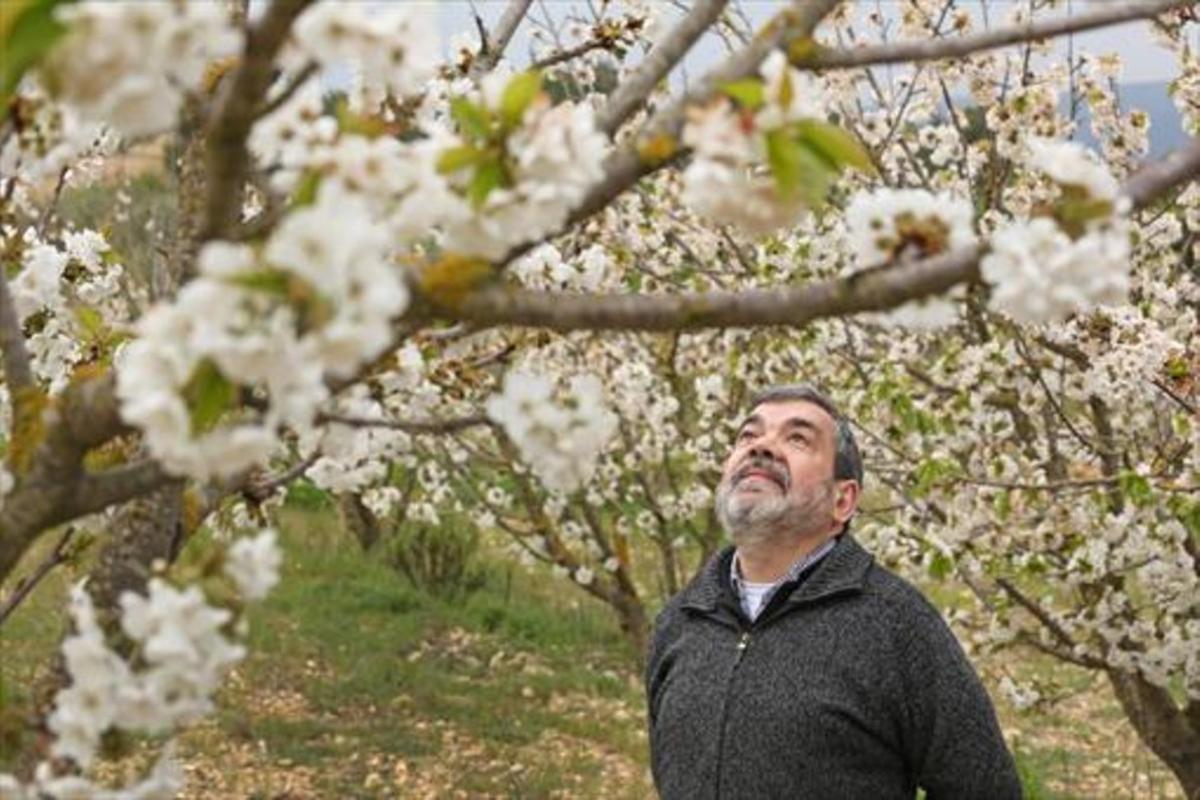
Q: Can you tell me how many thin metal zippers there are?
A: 1